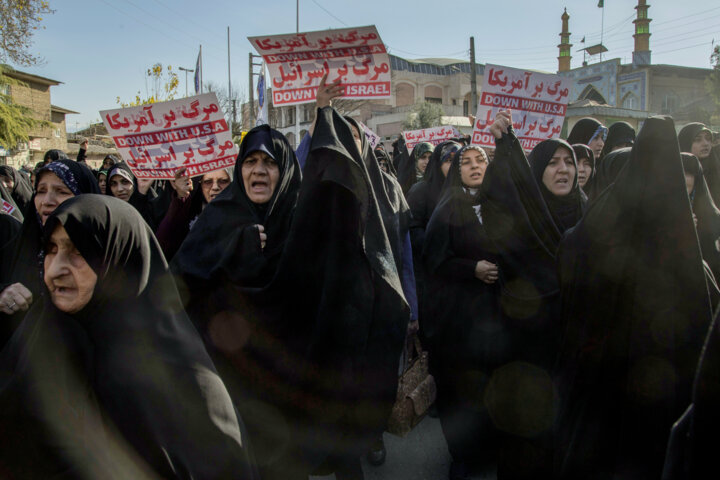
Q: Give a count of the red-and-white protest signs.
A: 4